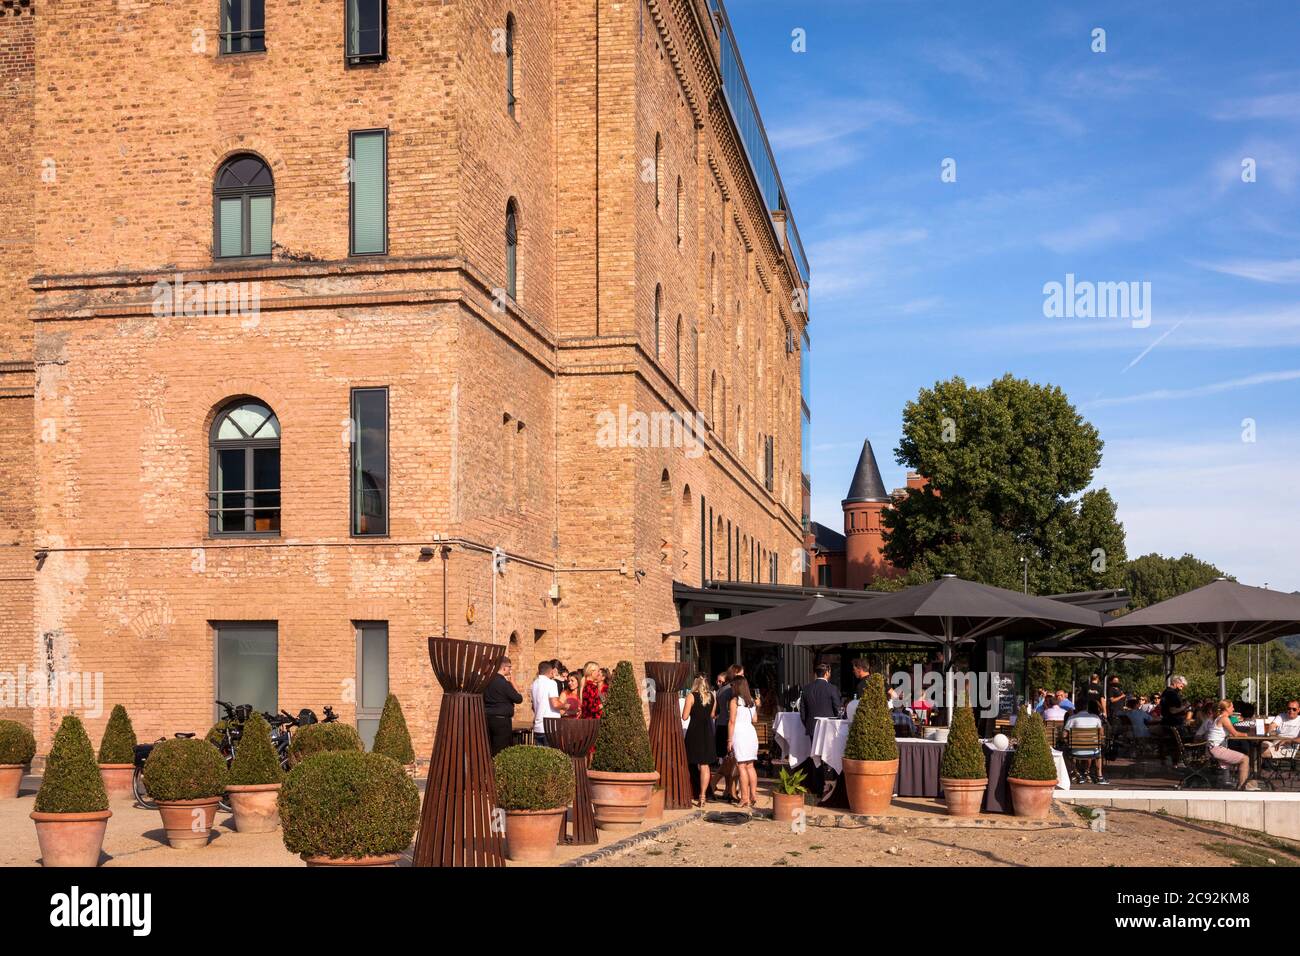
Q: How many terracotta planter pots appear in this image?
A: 13